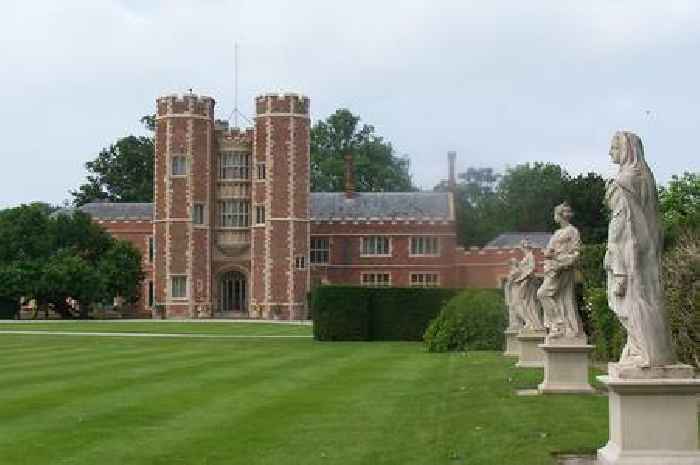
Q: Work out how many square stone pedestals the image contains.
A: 4